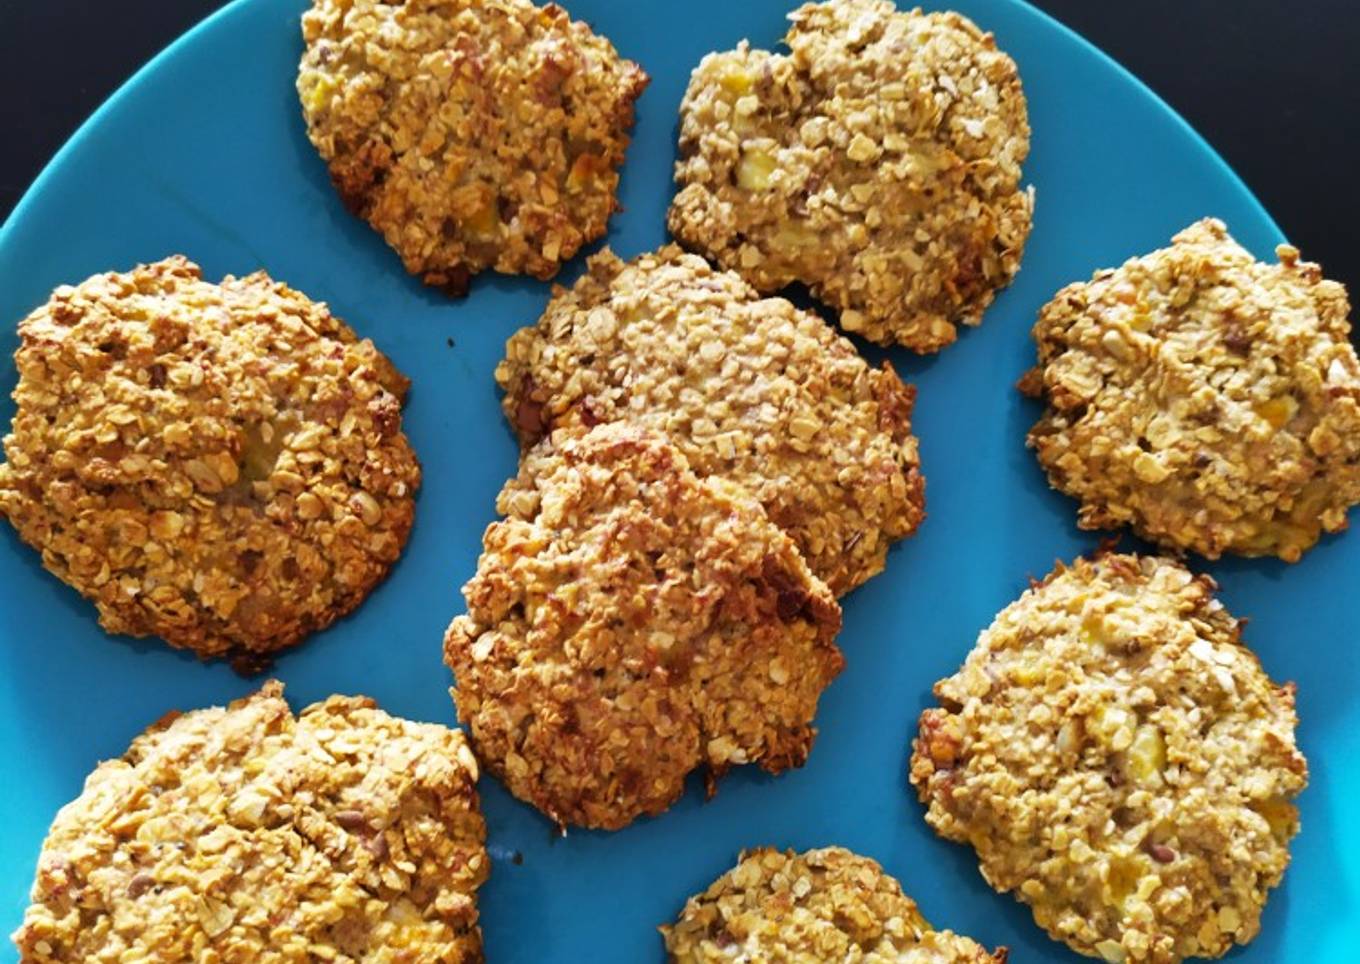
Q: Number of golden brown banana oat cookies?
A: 9